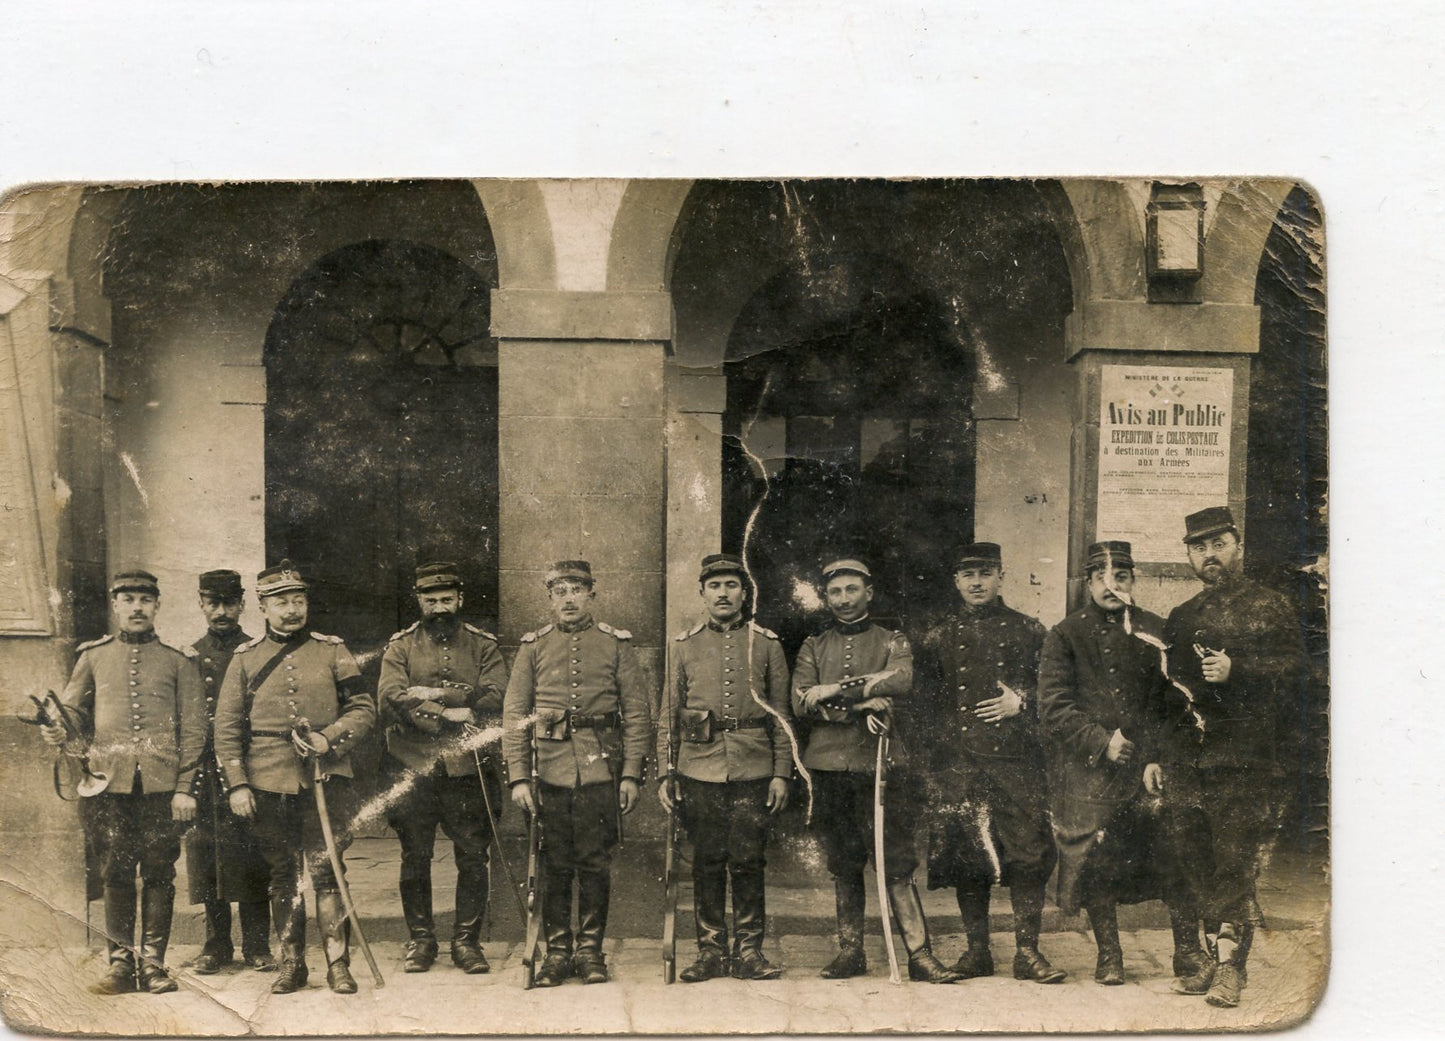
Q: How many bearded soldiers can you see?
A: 2